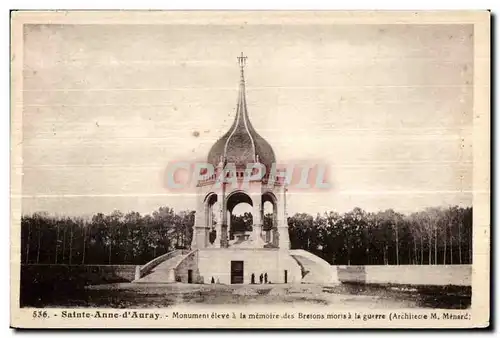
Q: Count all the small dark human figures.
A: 4